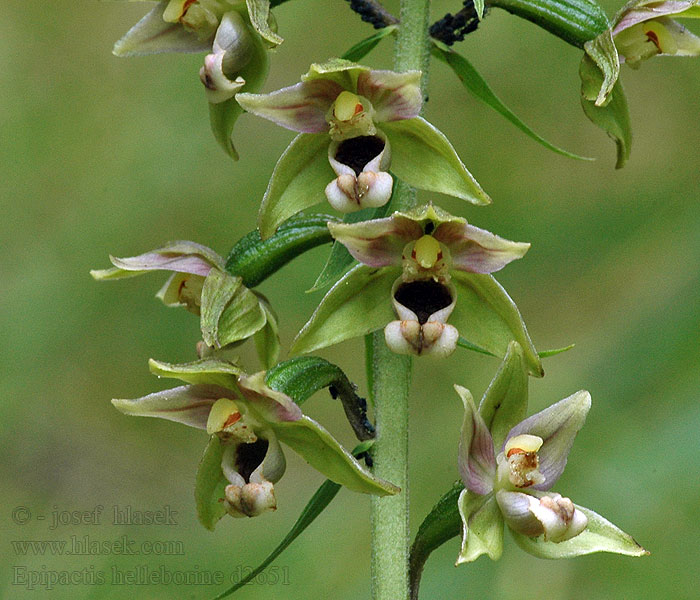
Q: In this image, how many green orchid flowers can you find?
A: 7